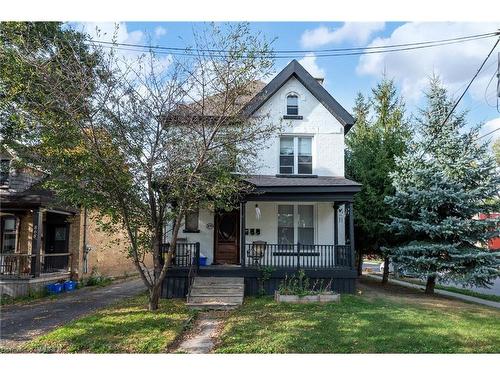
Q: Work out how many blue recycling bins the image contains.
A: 3